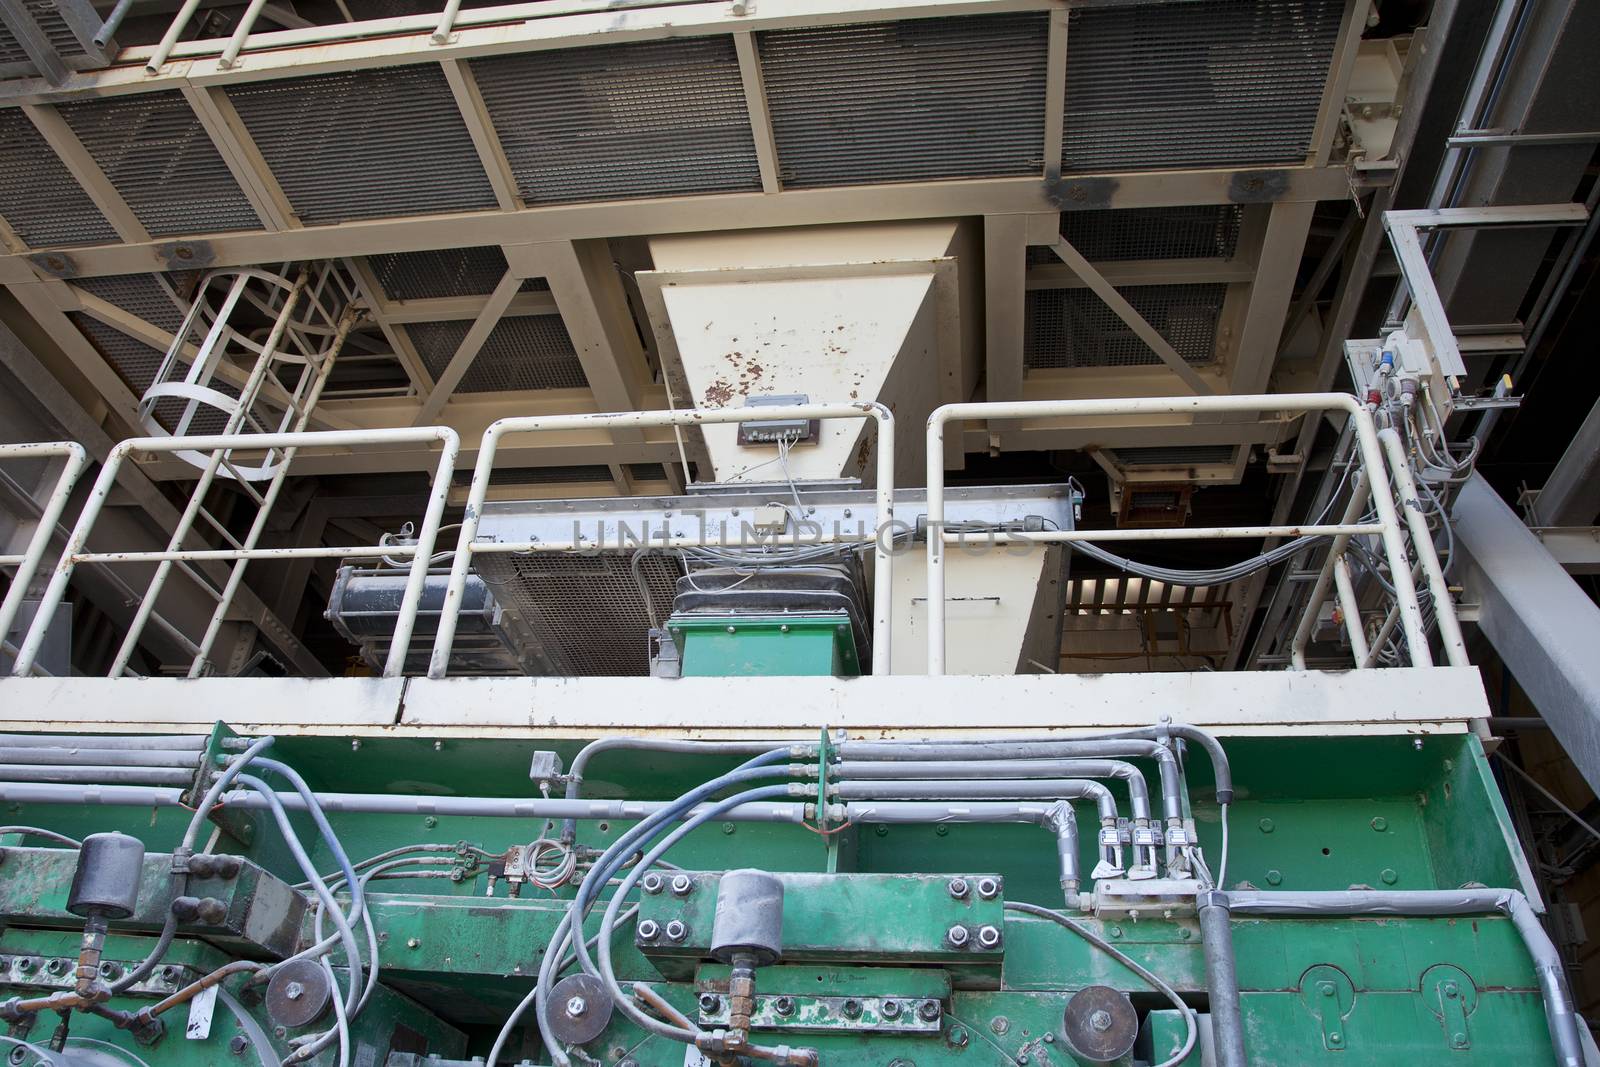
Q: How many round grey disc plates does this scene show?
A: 3